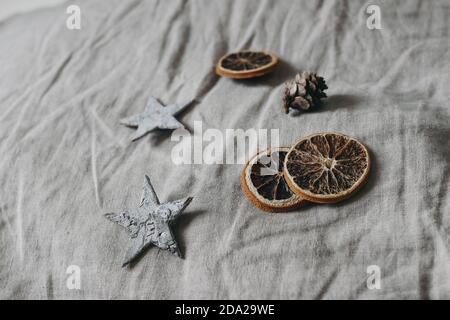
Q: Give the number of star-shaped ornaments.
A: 2